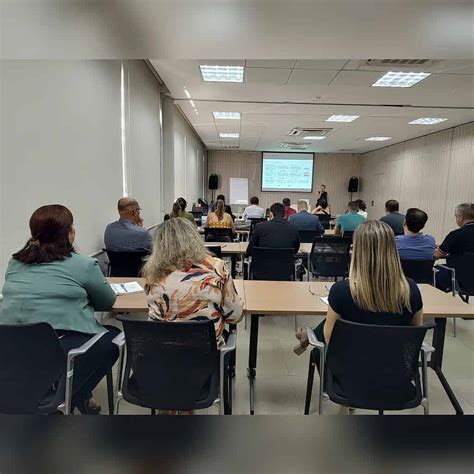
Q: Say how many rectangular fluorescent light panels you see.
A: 8